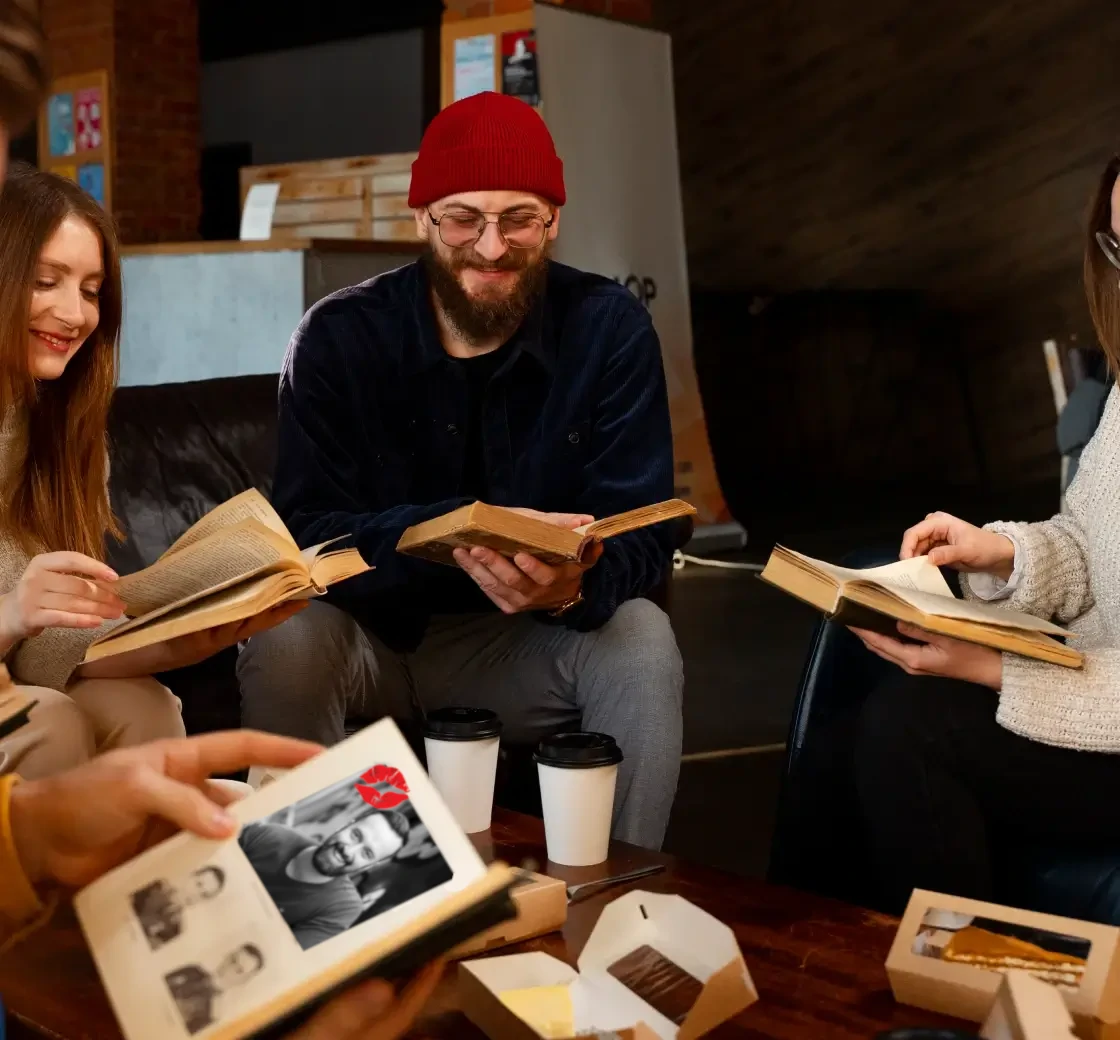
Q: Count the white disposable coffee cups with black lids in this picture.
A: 2